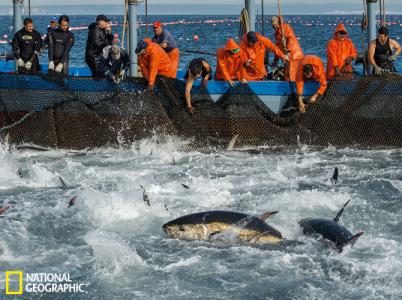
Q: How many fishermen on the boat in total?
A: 14